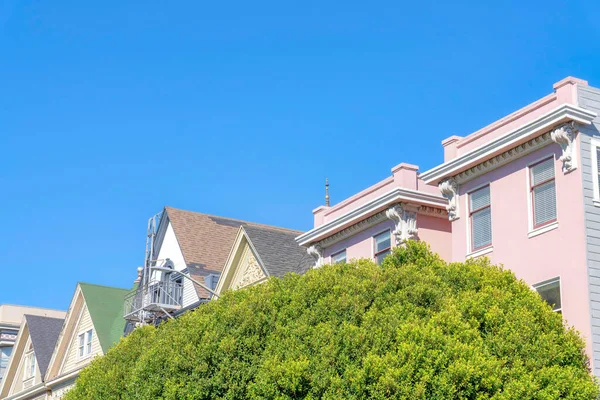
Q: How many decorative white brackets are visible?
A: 4